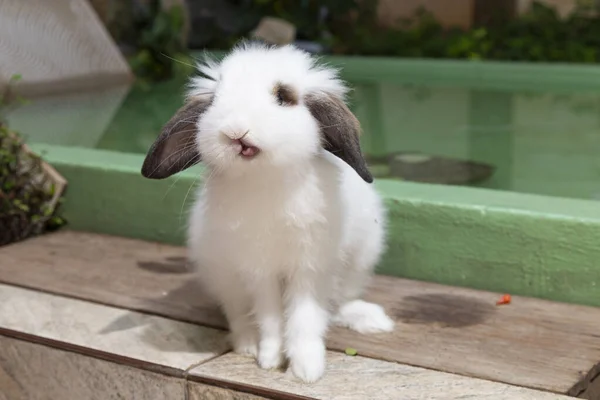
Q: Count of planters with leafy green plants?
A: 1